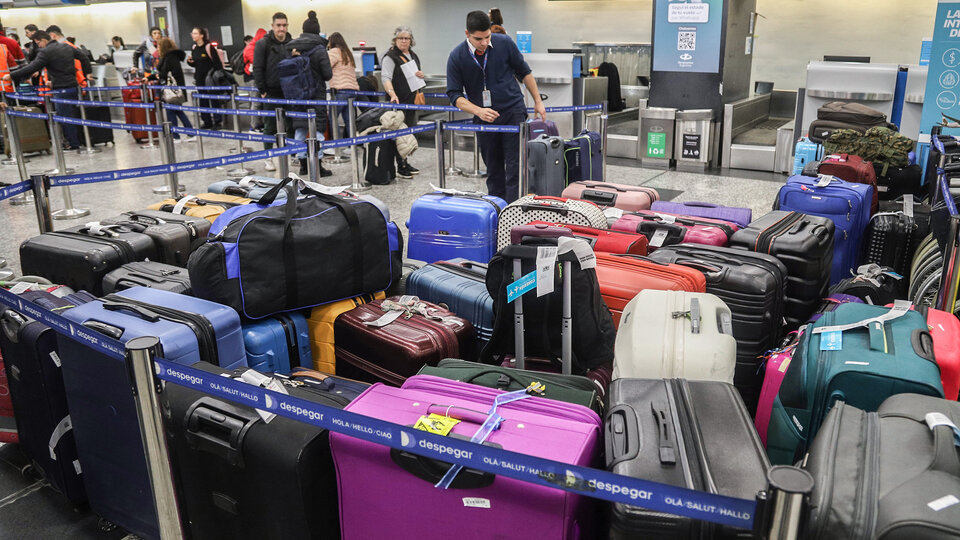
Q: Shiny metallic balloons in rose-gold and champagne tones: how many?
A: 0